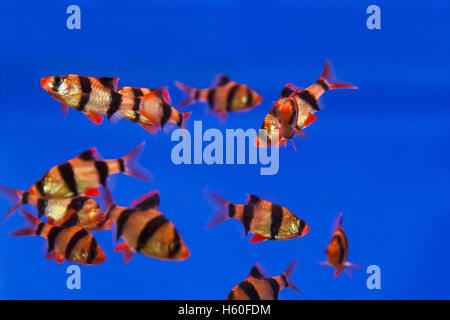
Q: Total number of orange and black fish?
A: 12